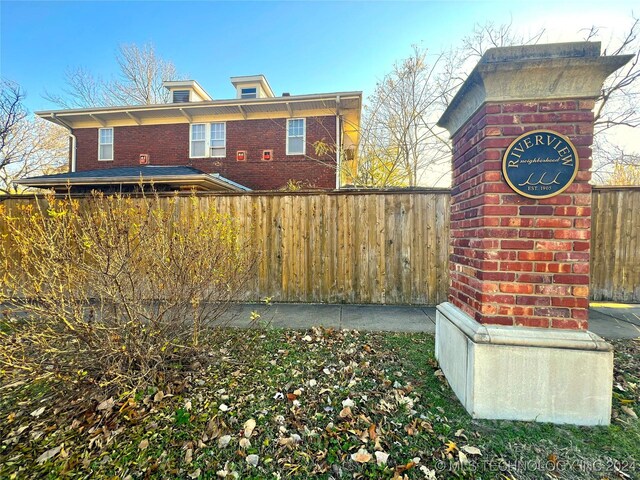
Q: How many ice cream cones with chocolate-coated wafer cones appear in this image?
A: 0